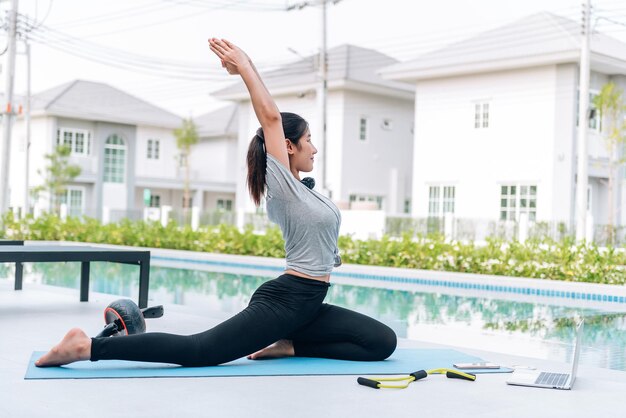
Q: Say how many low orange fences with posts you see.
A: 0